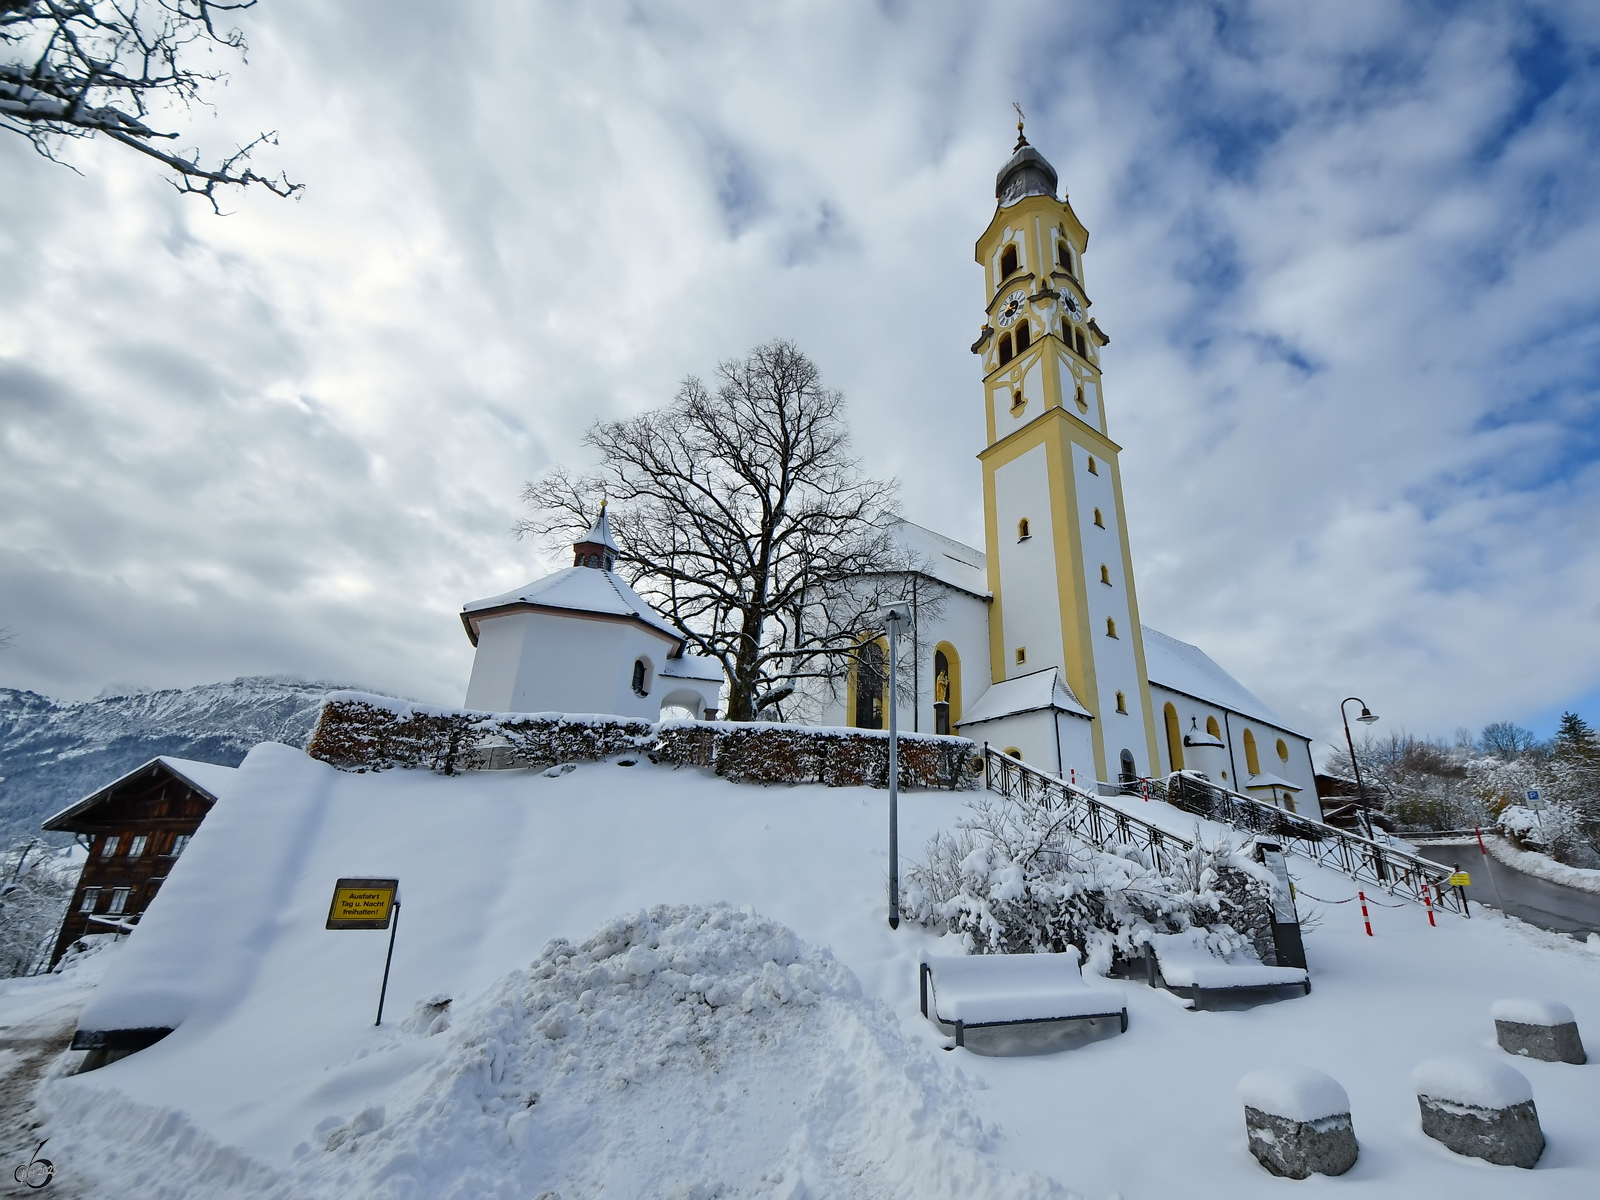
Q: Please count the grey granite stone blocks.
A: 3